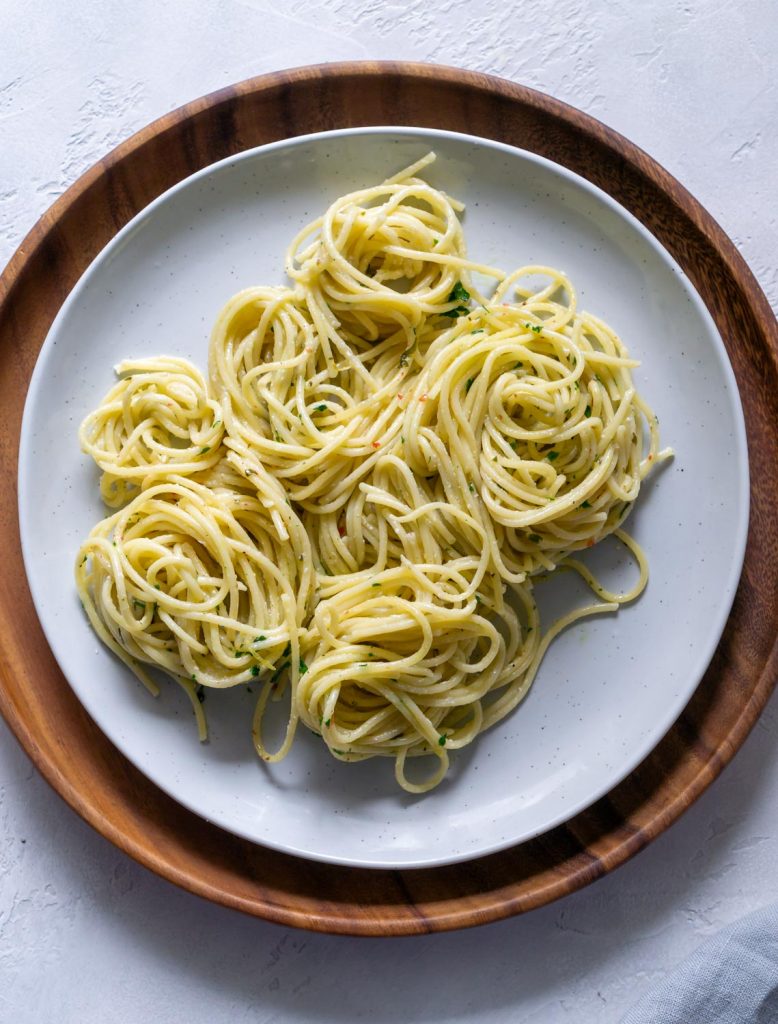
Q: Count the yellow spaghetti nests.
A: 6